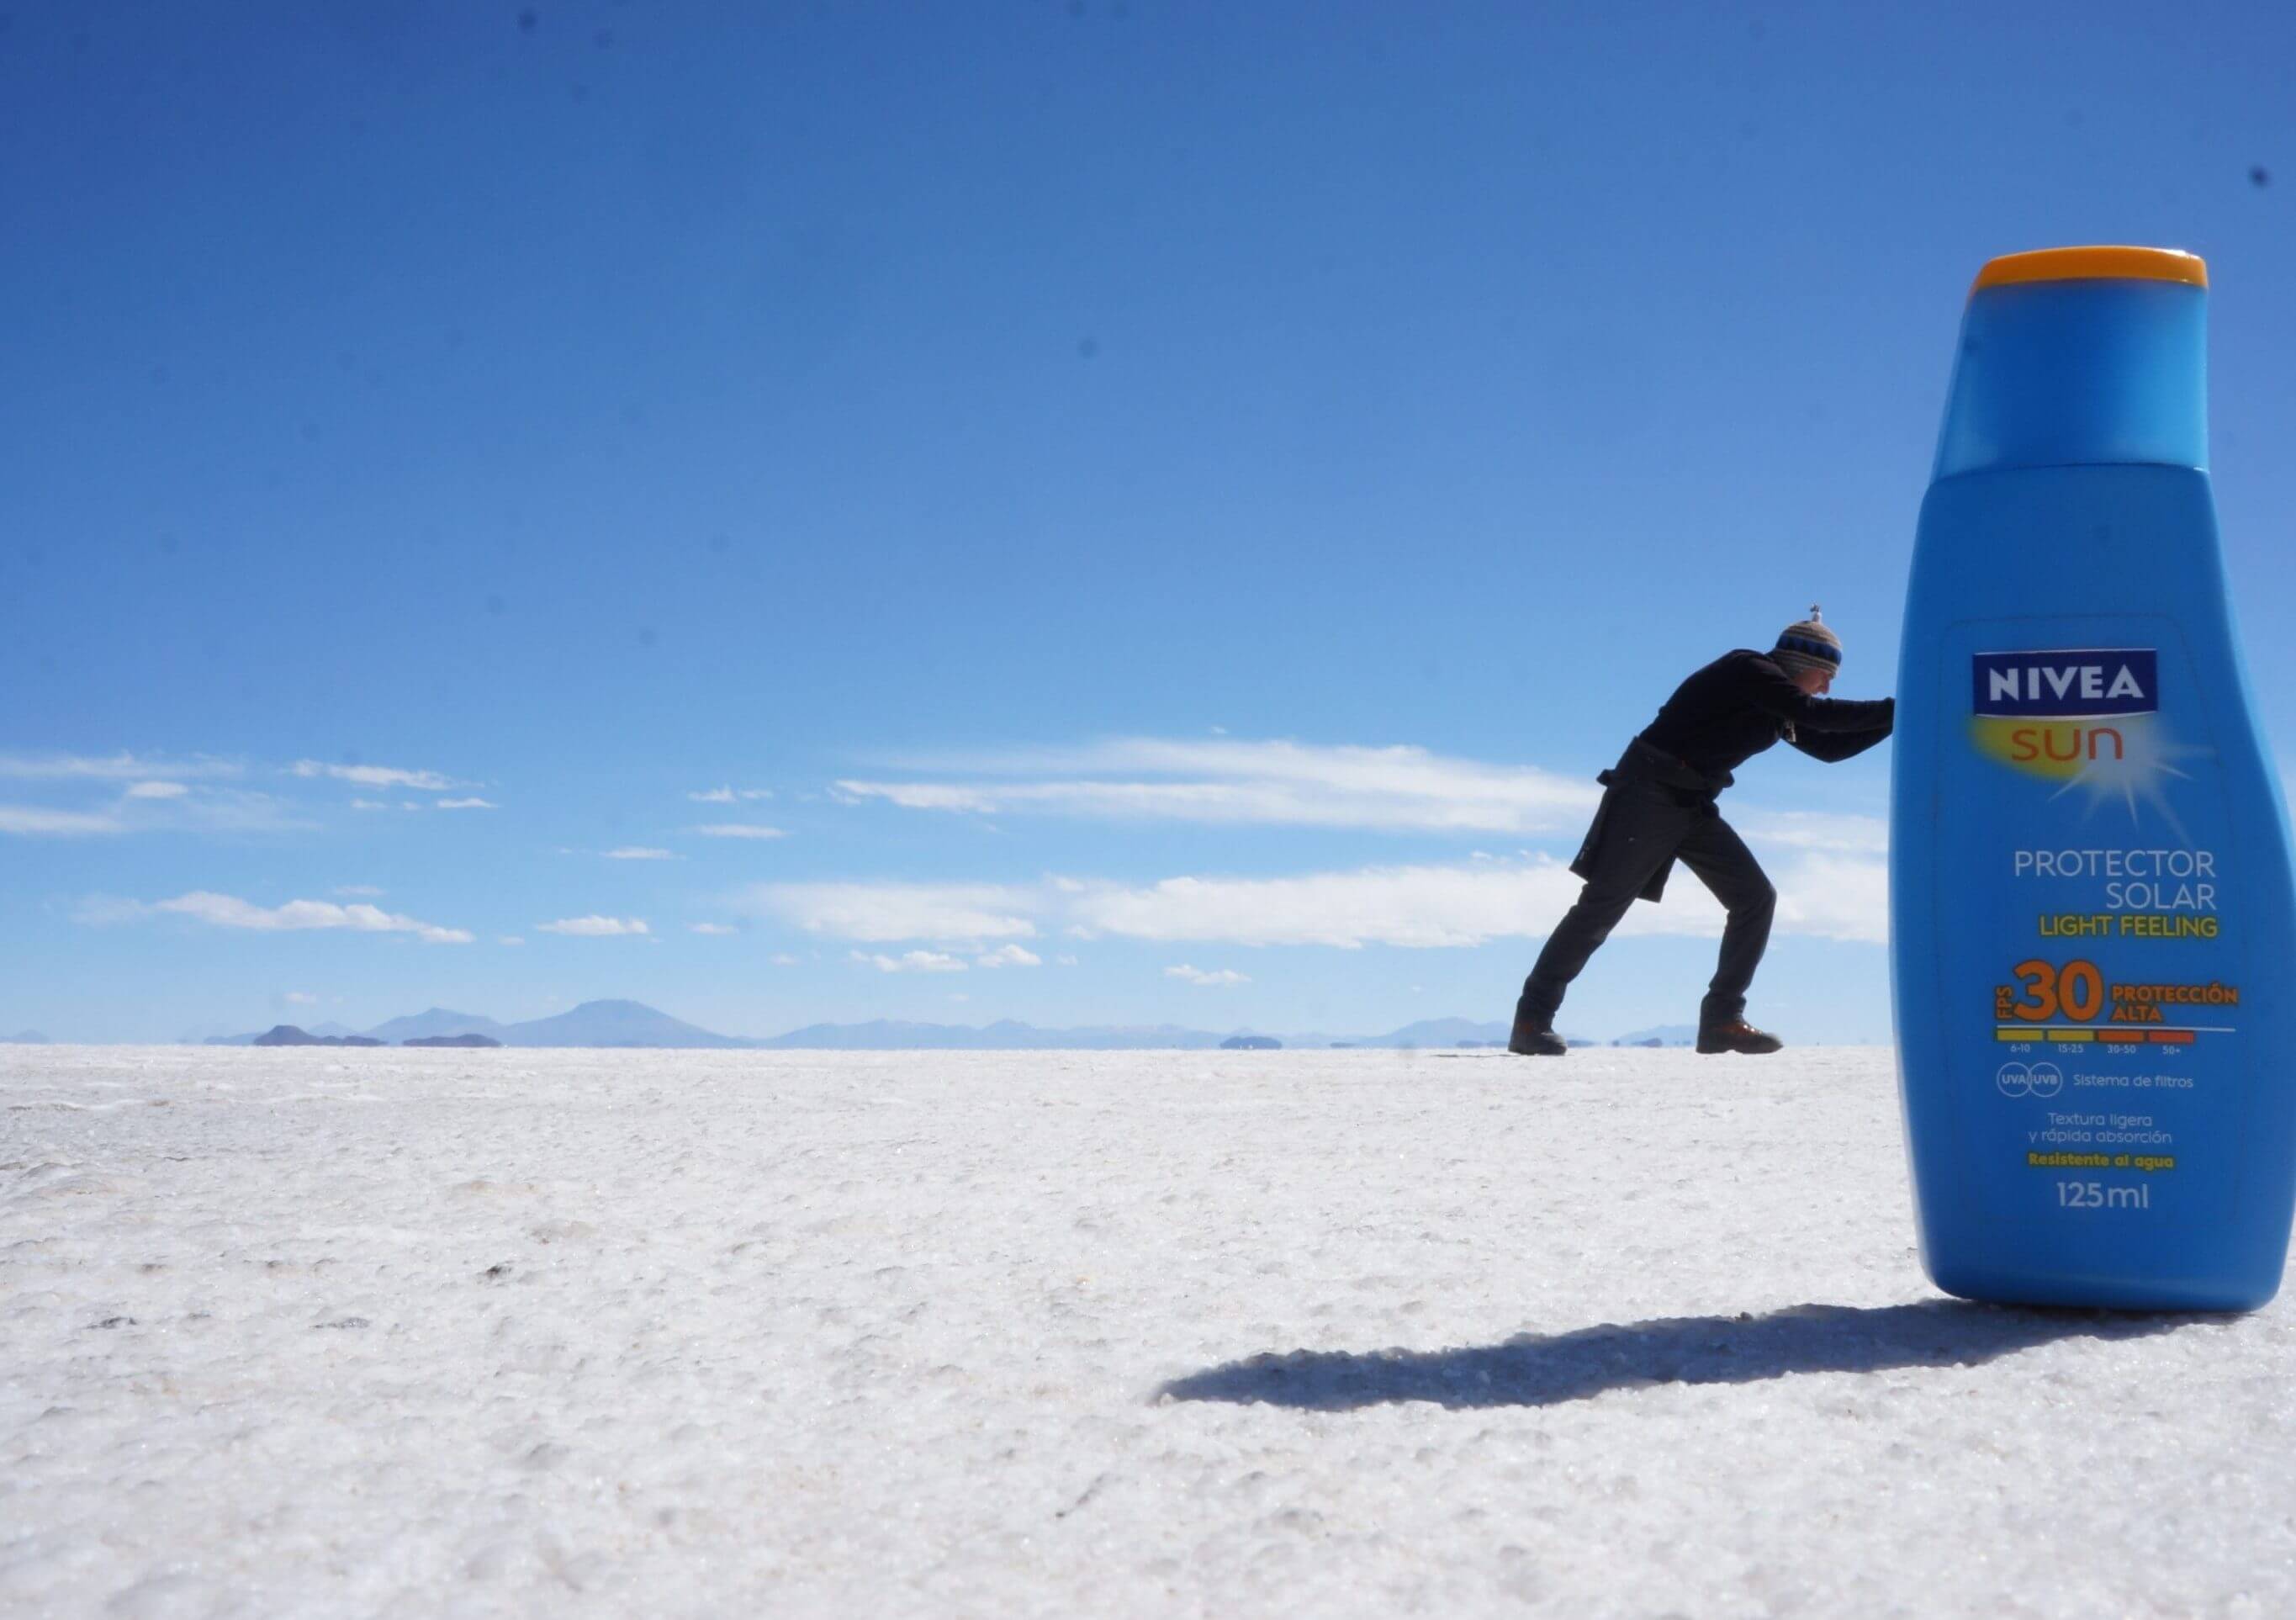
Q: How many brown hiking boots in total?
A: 2